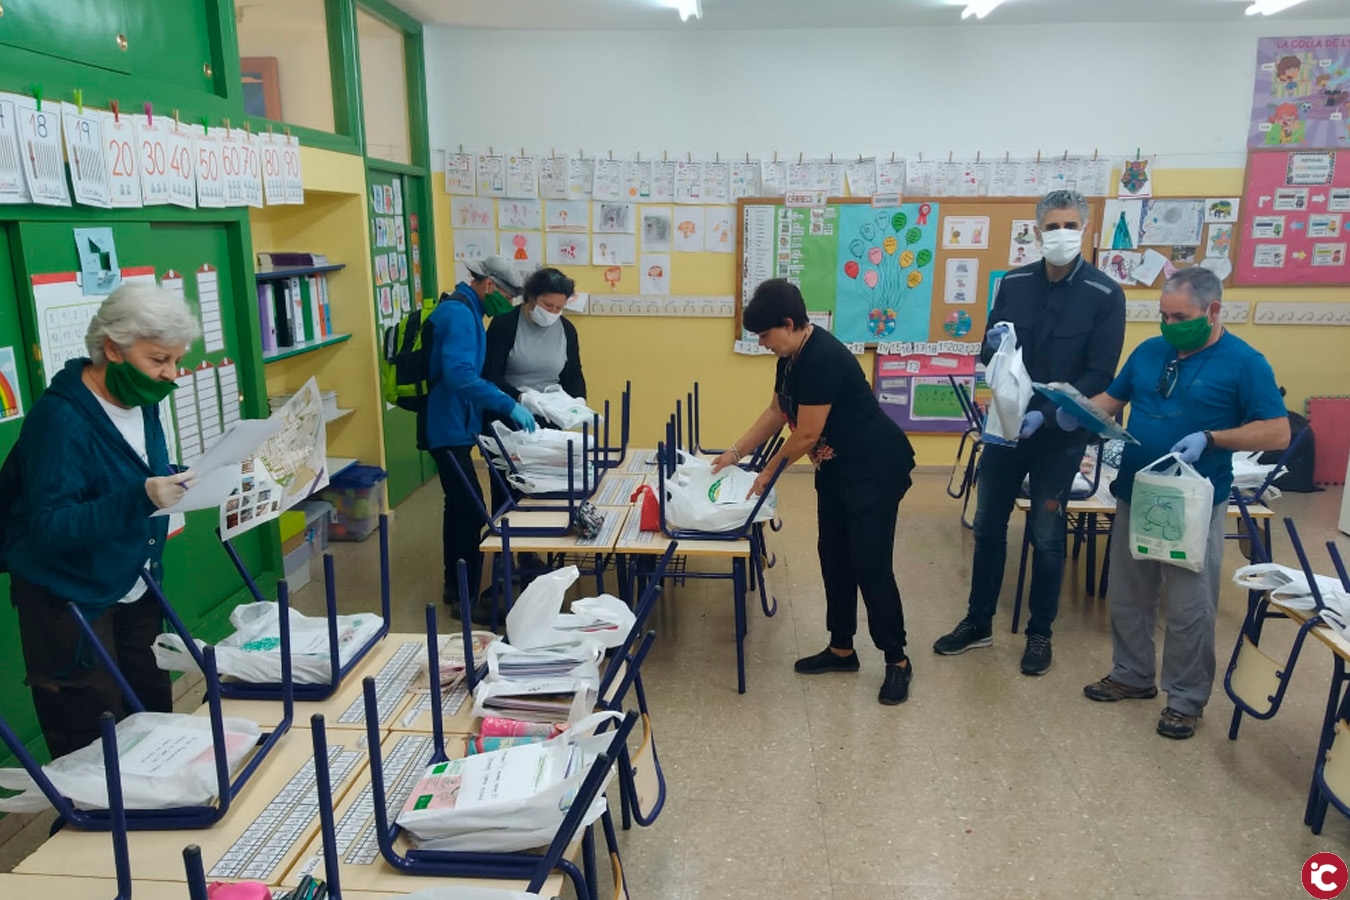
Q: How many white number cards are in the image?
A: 11